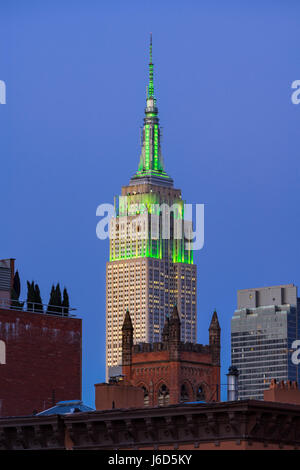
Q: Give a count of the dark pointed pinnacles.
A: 4